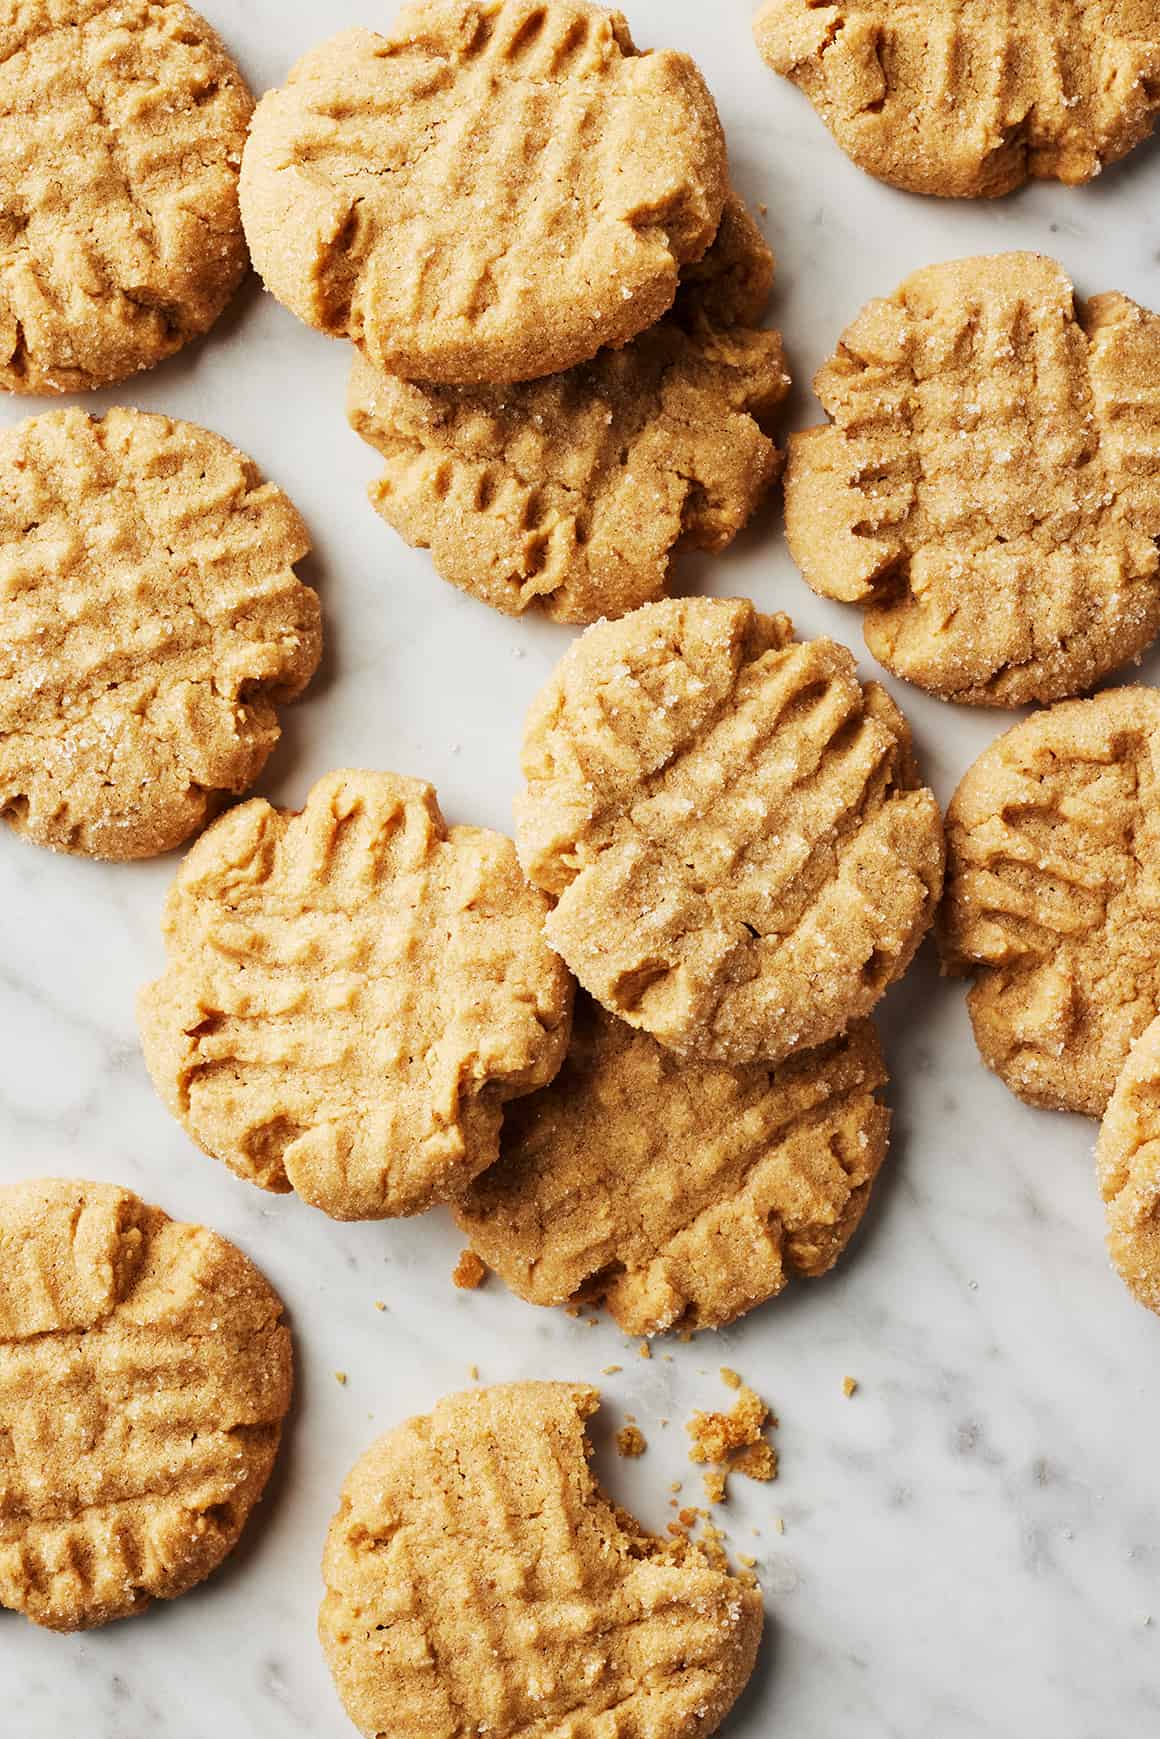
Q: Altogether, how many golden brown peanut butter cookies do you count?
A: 13